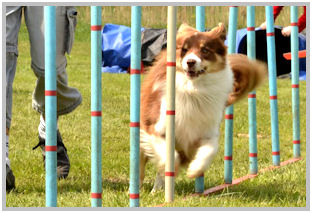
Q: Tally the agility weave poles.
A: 9